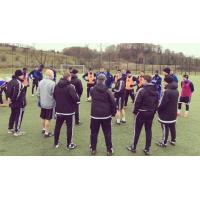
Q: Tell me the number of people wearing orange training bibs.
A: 5